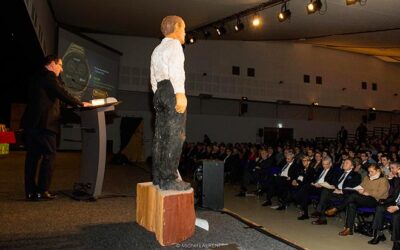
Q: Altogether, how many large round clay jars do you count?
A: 0